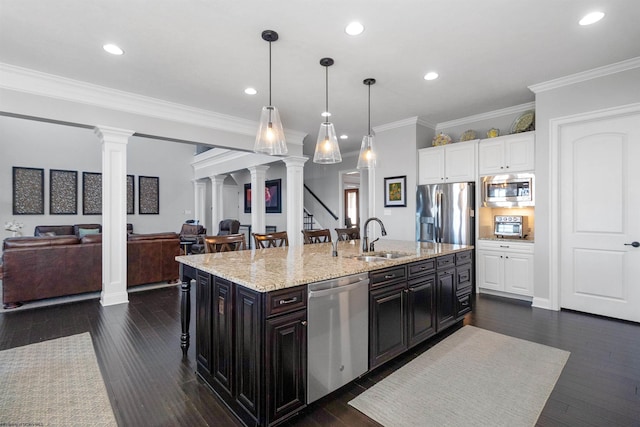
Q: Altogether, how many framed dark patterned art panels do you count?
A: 5